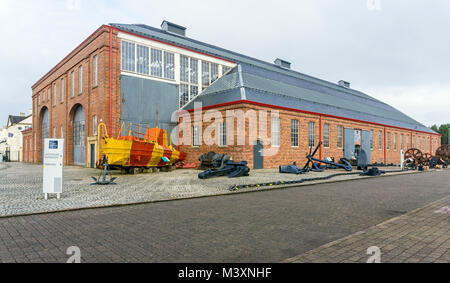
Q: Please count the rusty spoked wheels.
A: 3